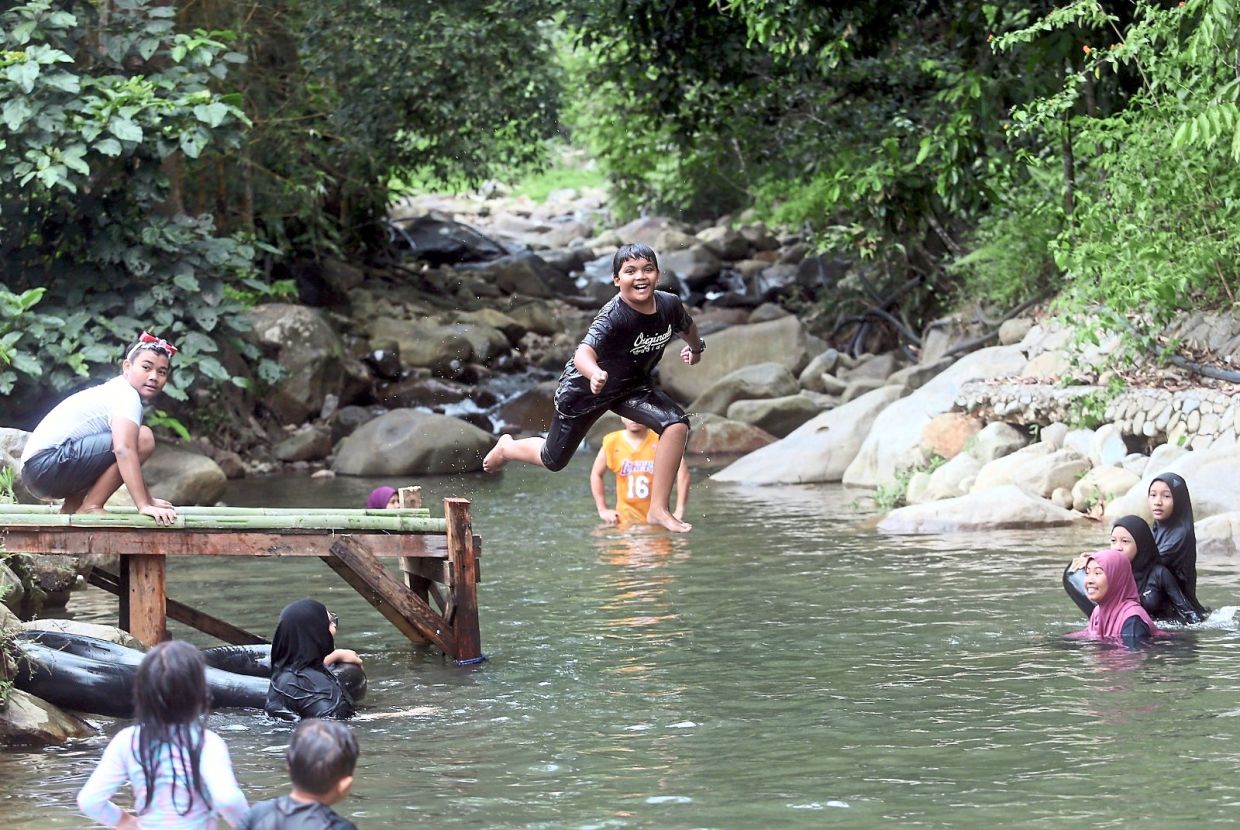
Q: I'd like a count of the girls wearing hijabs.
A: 5